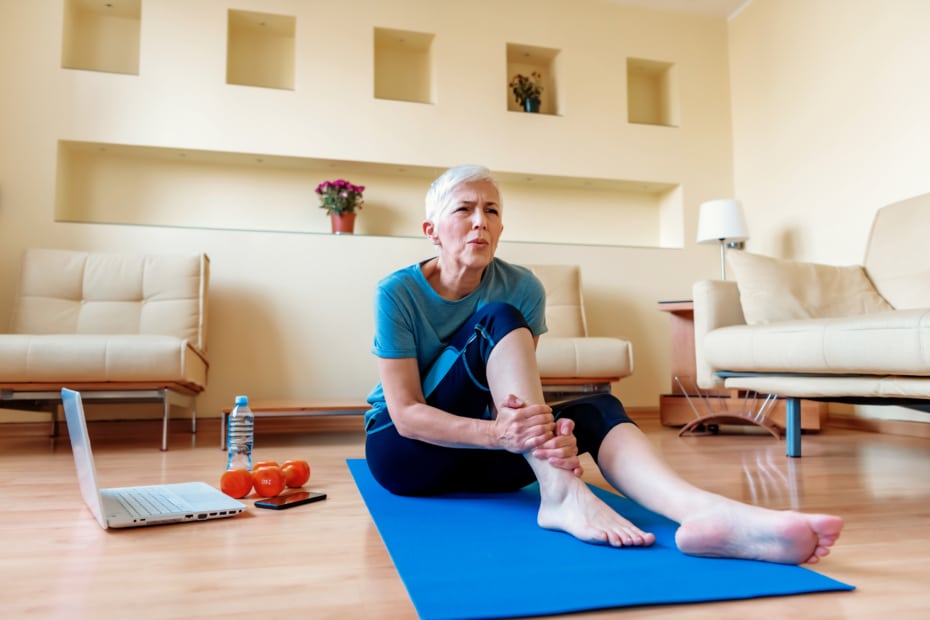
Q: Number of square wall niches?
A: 5